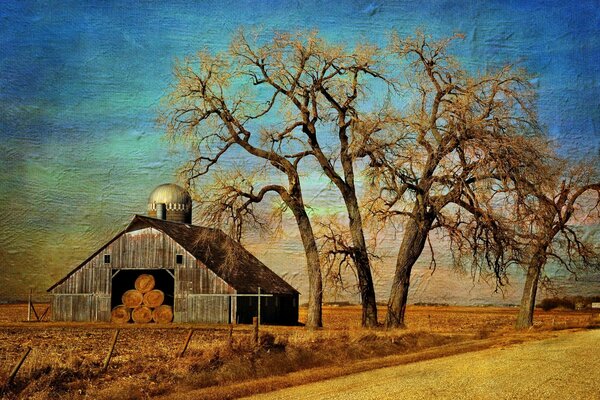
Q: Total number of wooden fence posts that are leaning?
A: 3